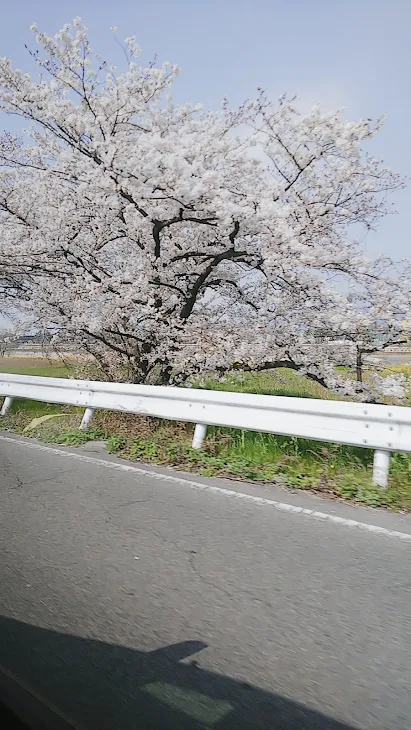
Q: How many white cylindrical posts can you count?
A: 4